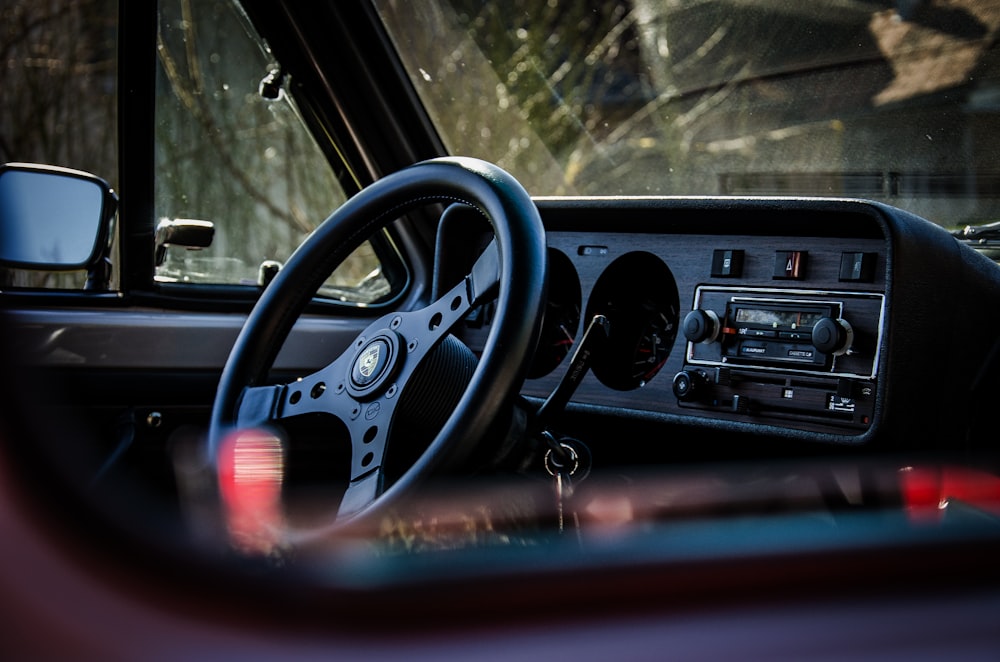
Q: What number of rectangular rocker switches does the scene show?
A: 3